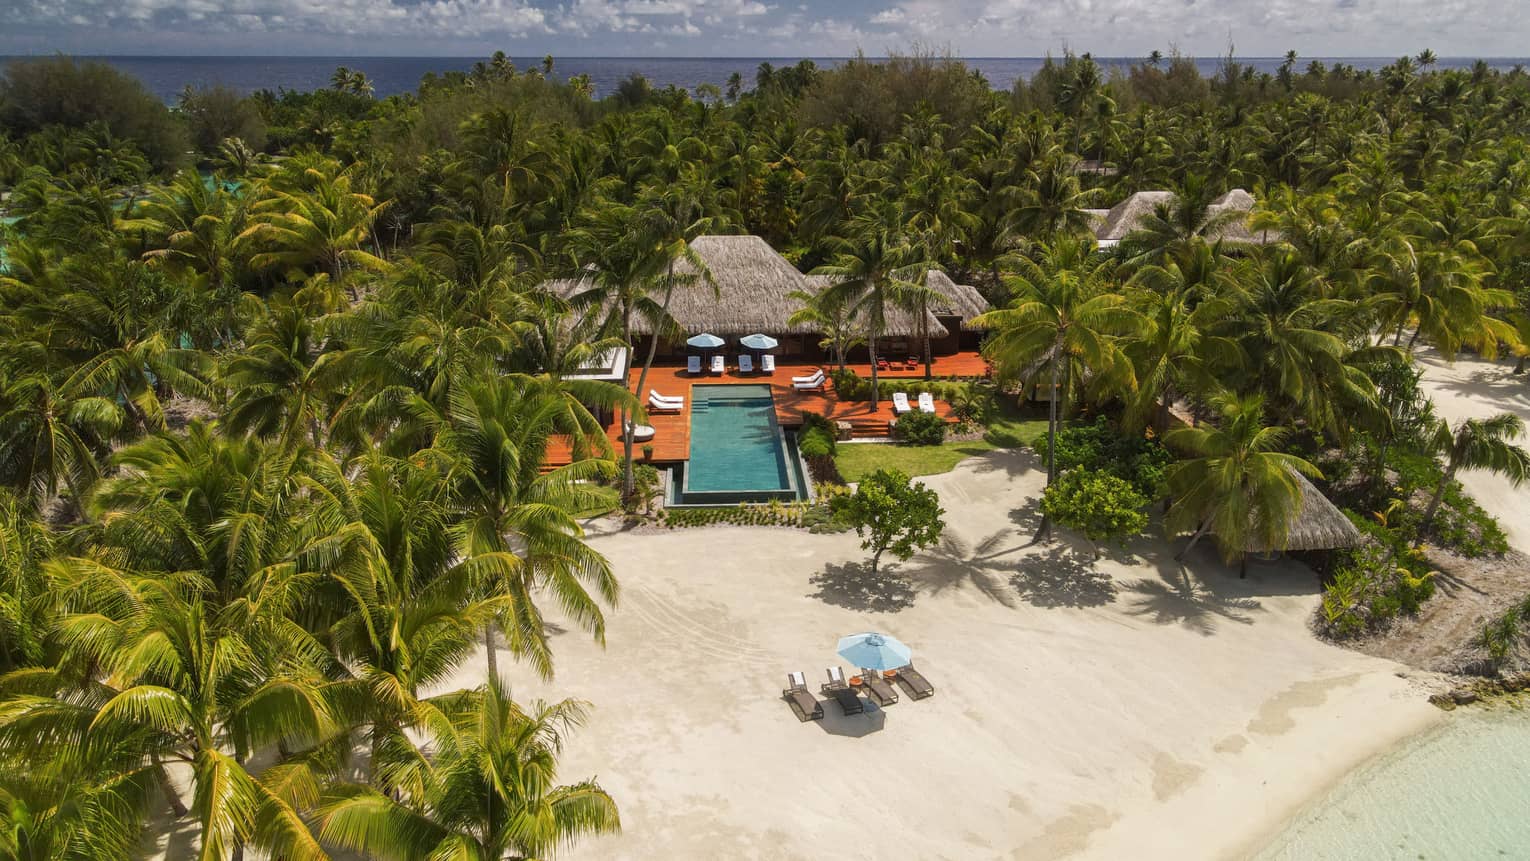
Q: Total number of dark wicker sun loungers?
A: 4